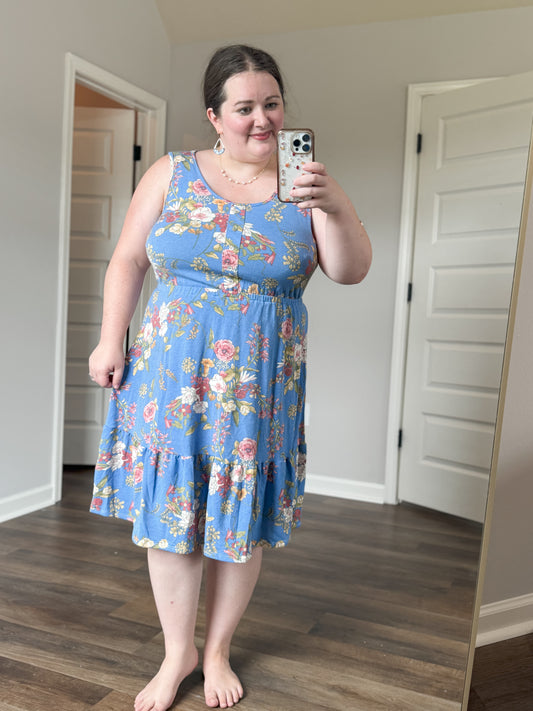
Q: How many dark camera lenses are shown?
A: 3